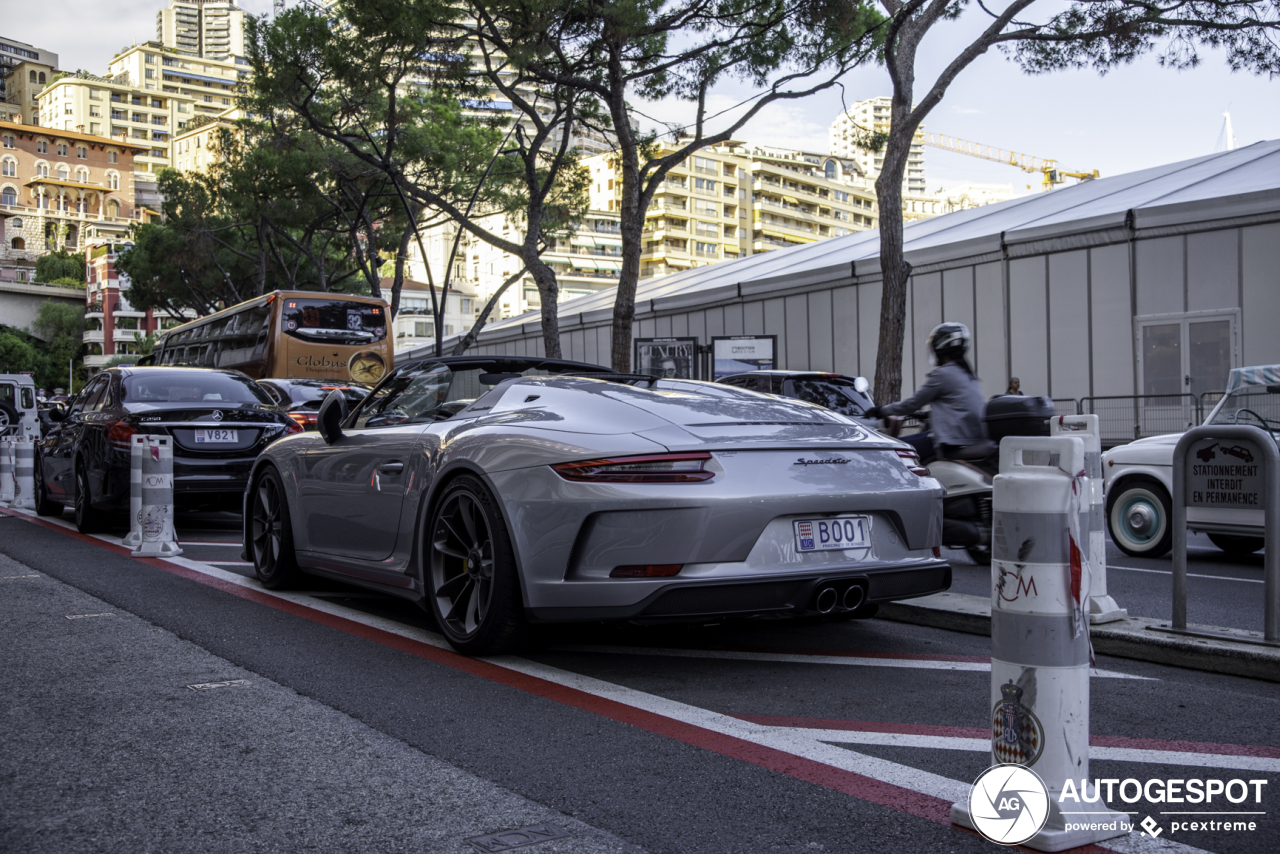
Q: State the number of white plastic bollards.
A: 6